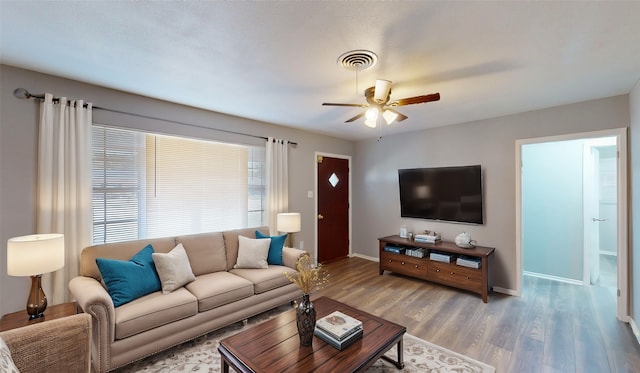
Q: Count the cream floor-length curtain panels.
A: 2